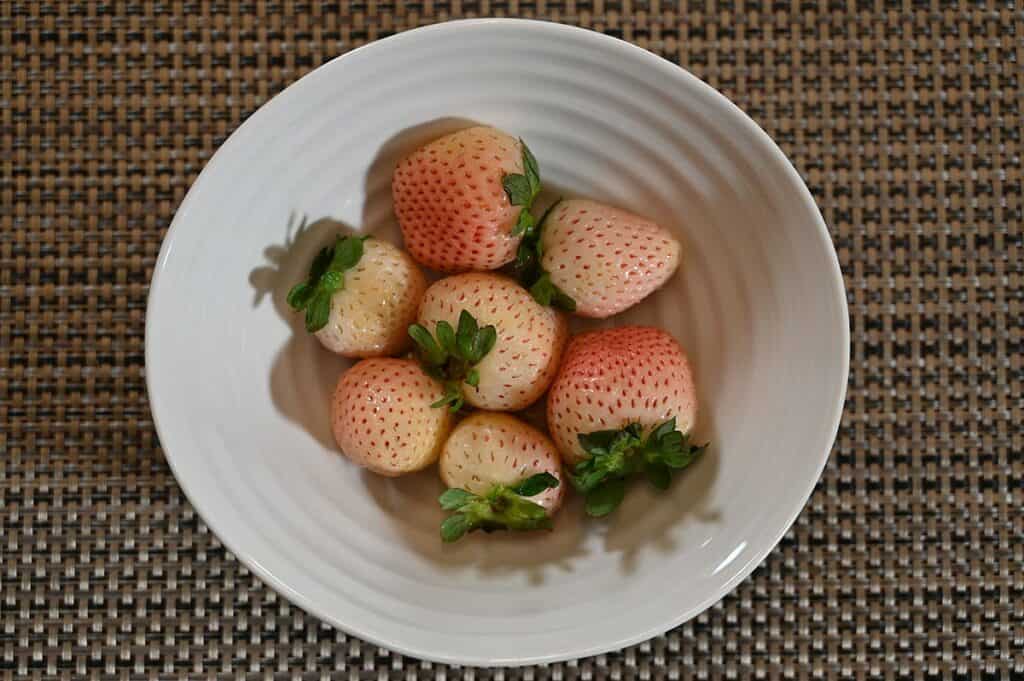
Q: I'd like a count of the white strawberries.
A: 7